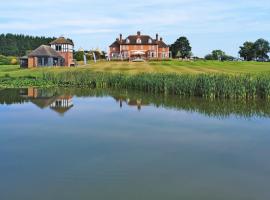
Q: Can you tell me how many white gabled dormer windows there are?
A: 3